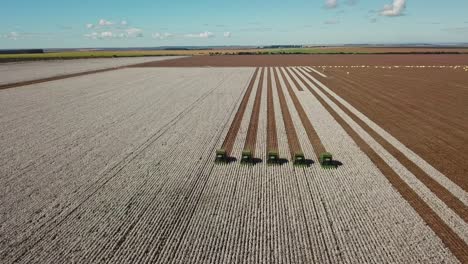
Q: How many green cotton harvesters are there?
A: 5